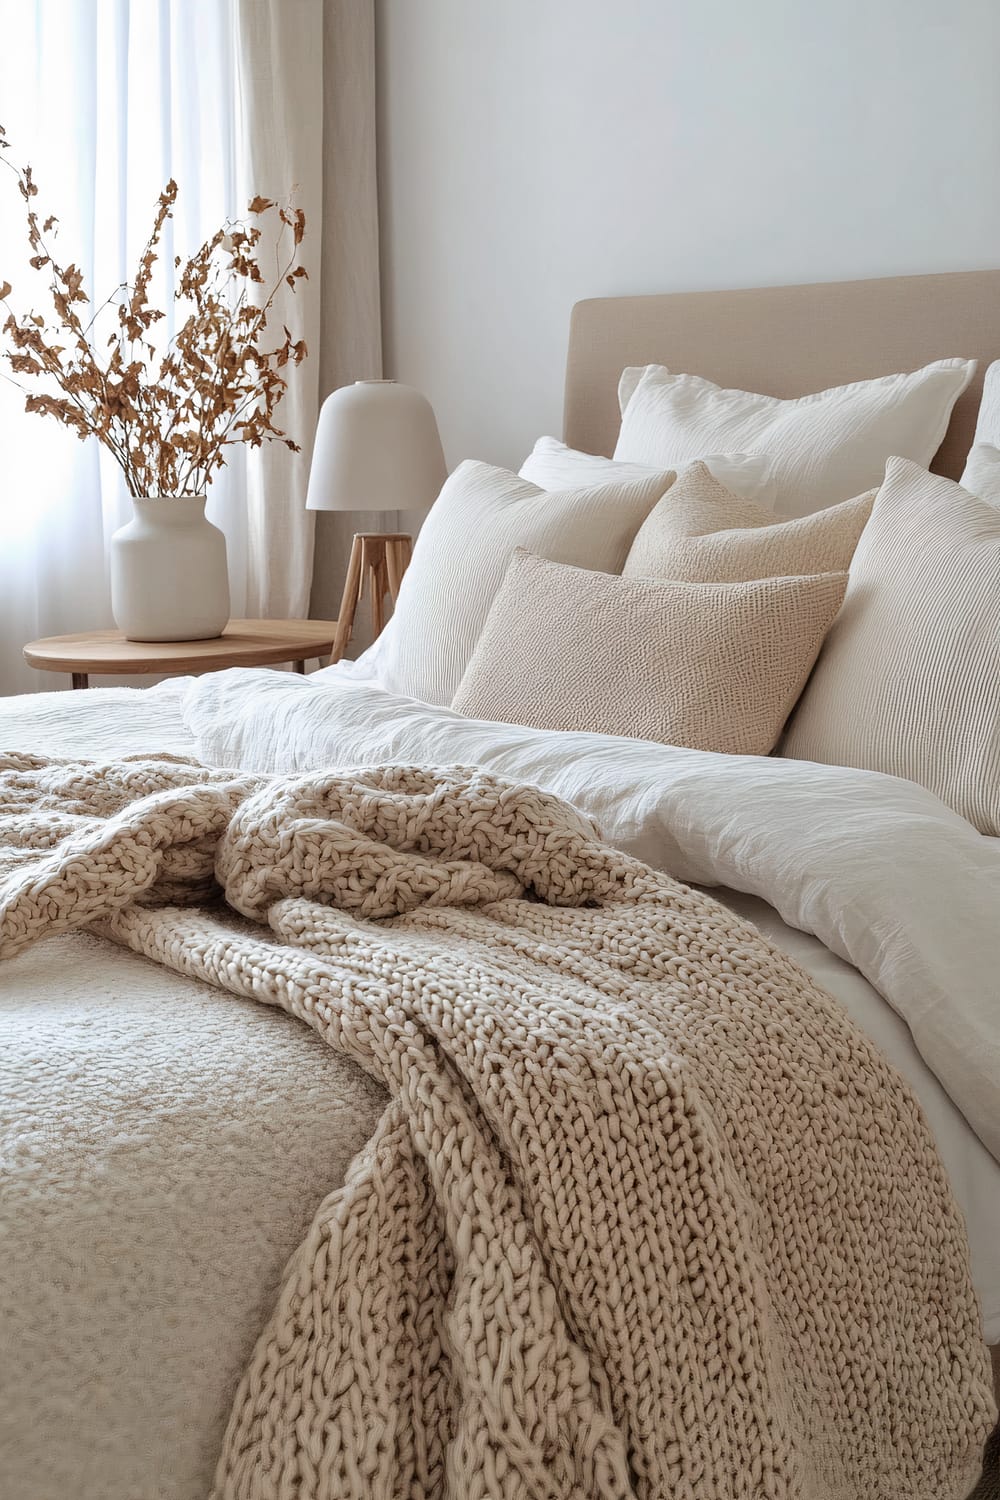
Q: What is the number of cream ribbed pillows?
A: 2